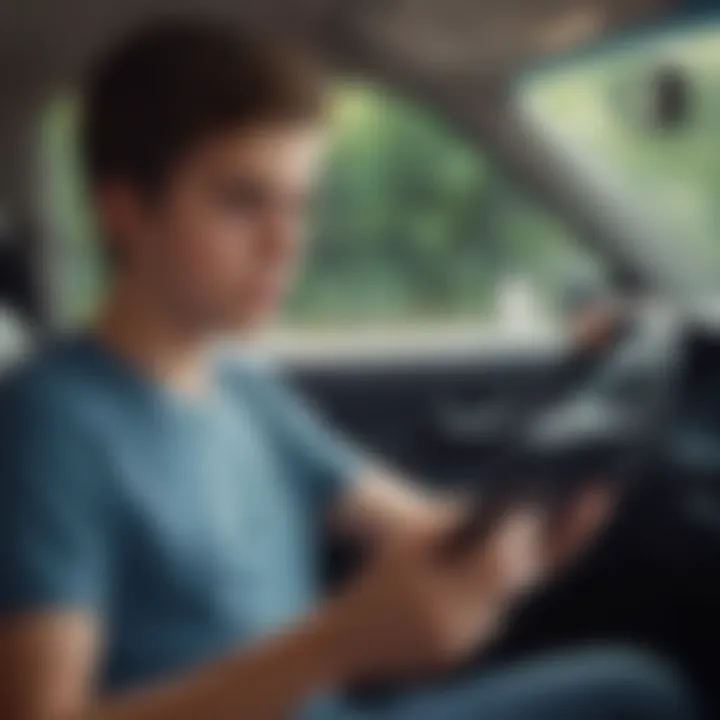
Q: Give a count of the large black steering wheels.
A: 1